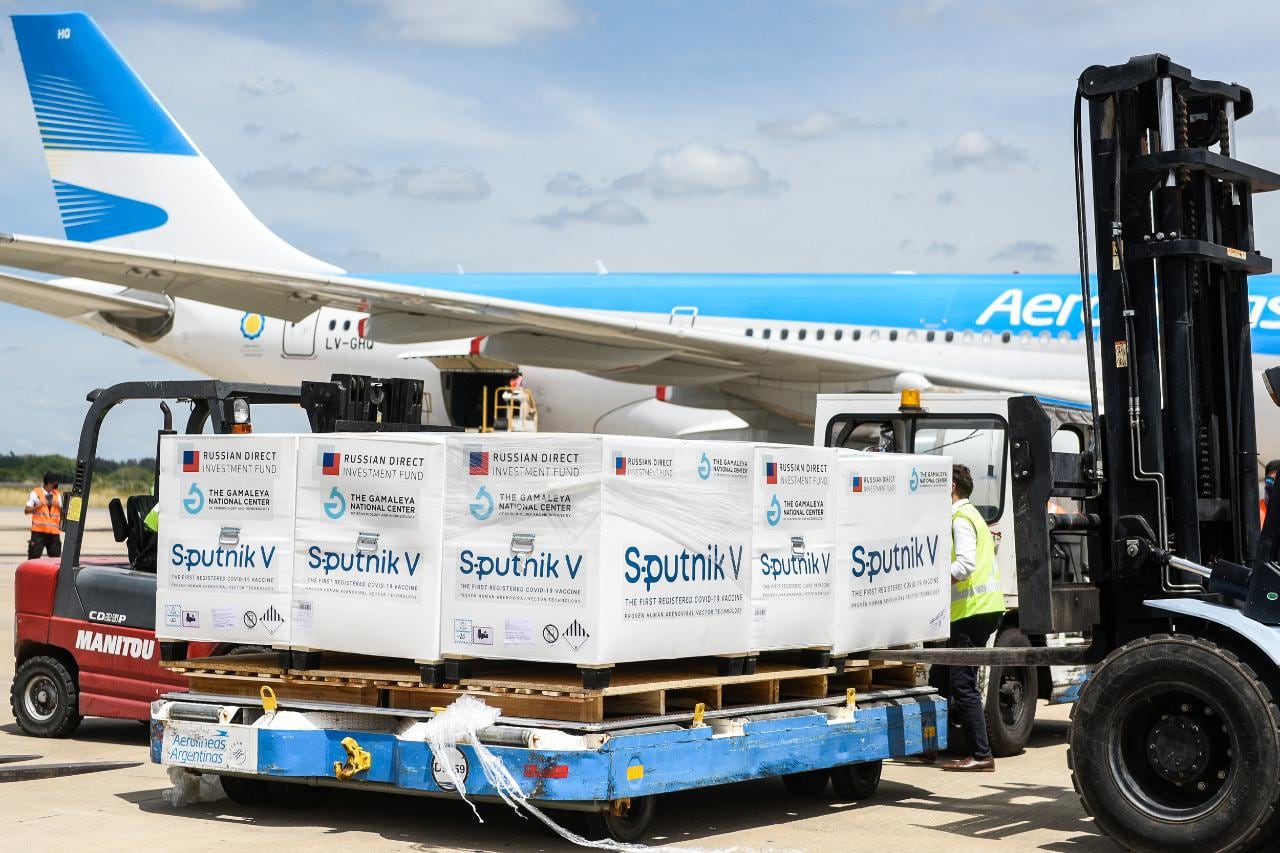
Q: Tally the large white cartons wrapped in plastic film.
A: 5